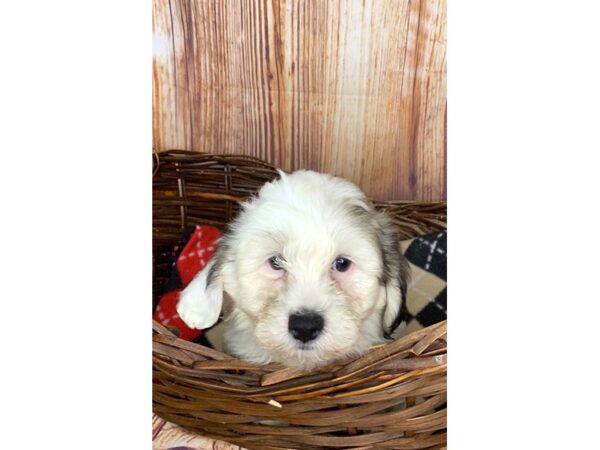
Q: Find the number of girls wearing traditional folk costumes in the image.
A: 0